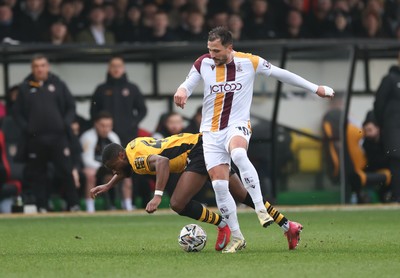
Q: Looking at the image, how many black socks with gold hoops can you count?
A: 2